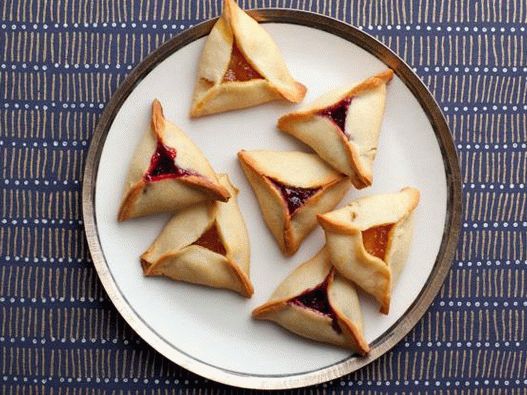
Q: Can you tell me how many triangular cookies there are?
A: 7